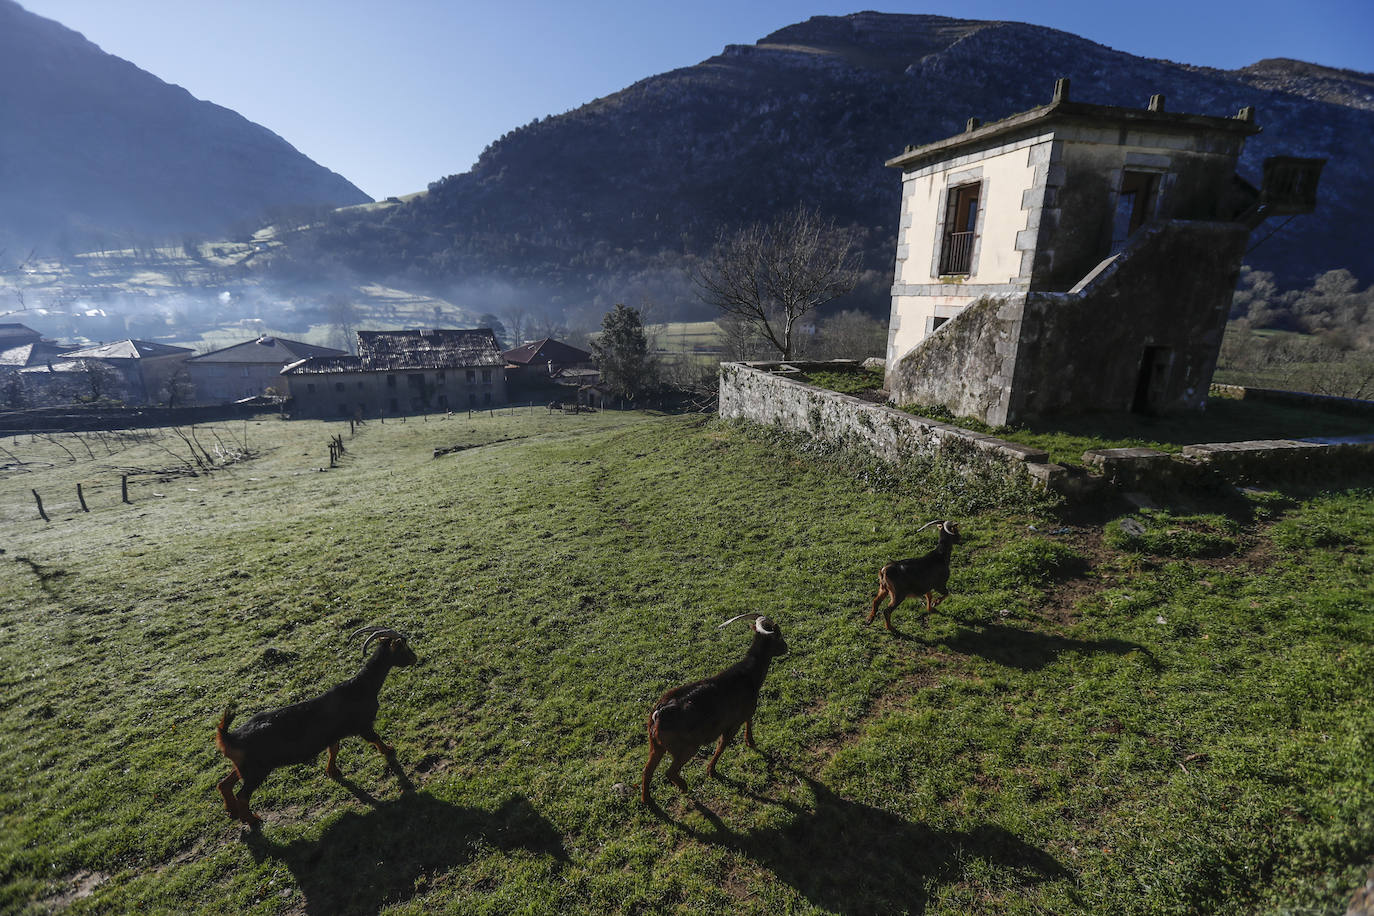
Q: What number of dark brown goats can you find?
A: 3